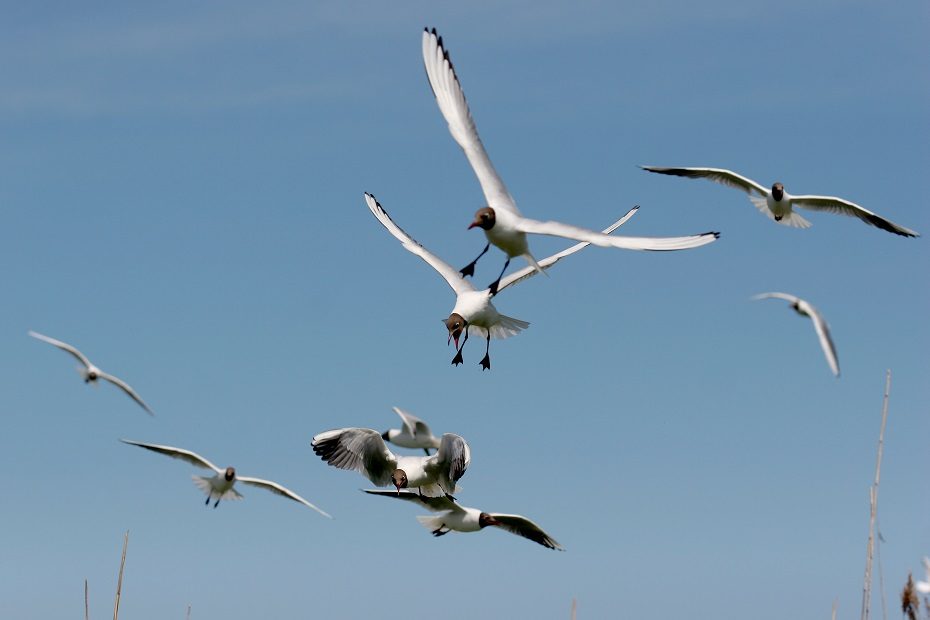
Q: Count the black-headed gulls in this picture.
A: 9